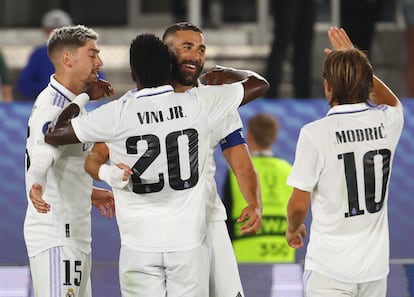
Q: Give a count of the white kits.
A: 4